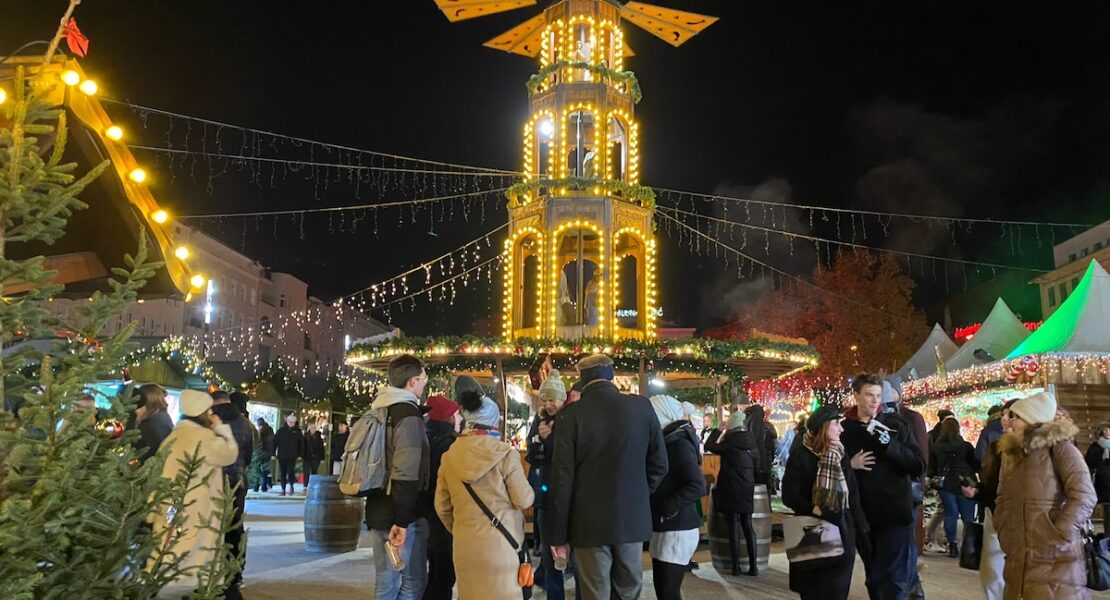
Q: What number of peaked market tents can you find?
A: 3